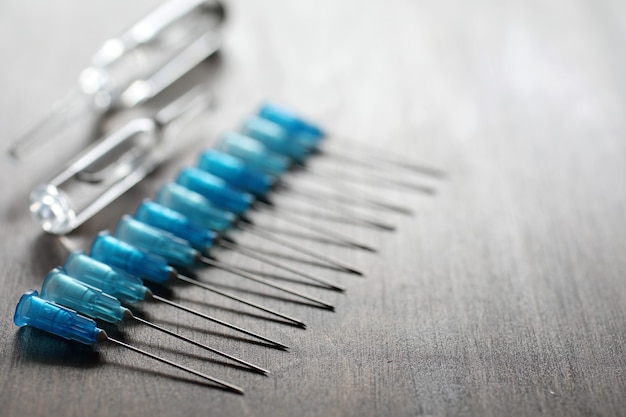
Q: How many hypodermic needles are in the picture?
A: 12